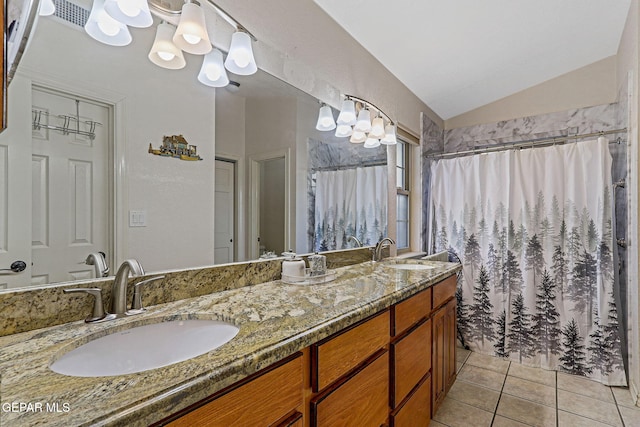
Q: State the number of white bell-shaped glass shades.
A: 15